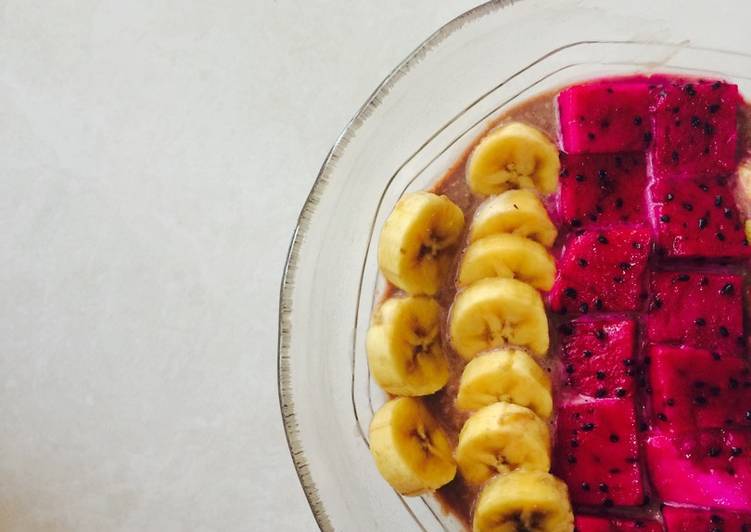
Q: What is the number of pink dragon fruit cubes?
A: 12